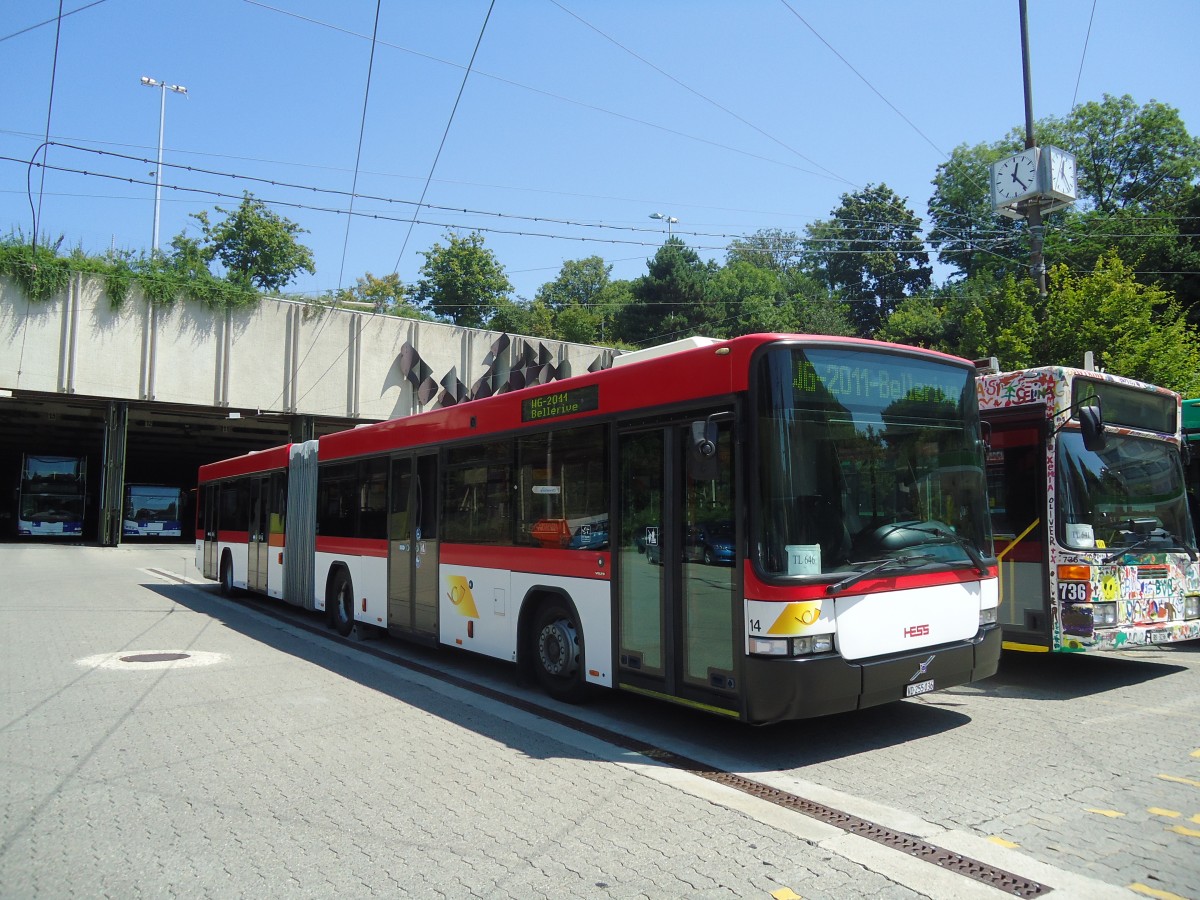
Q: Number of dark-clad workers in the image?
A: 0